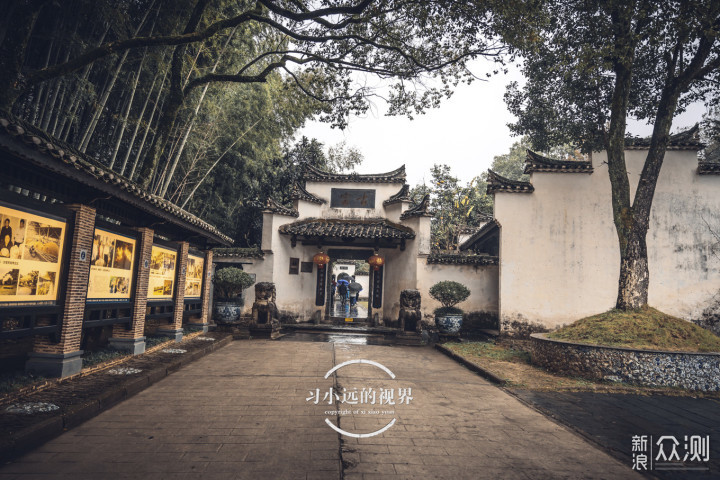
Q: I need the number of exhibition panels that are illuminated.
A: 4